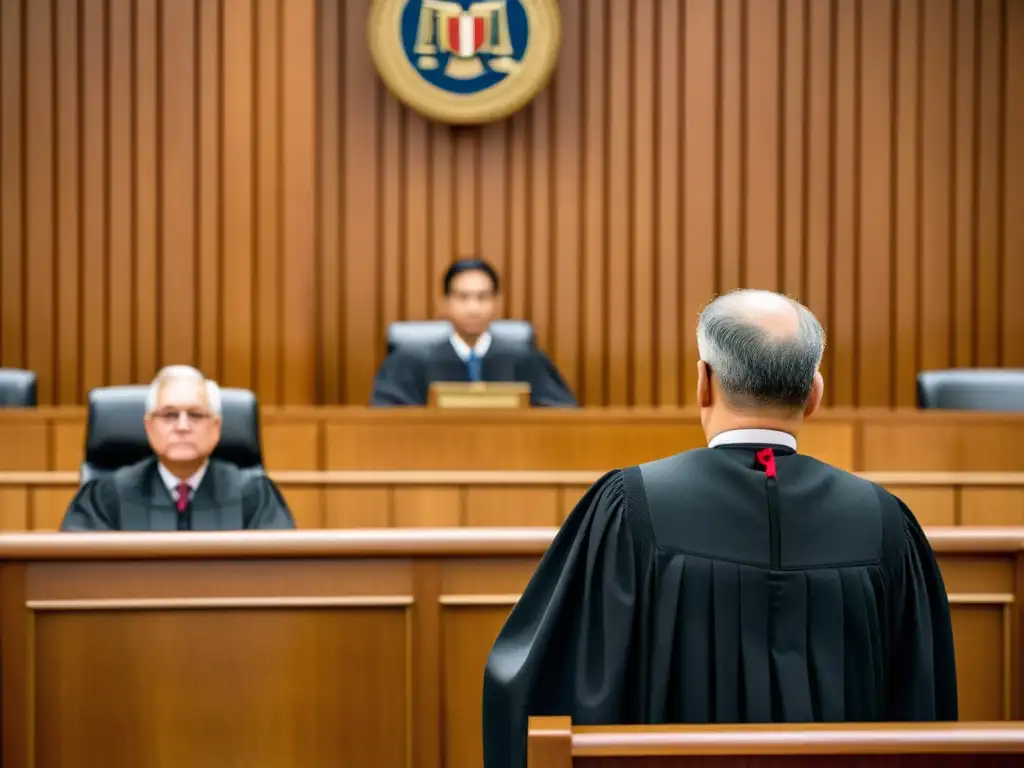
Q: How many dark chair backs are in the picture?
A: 4